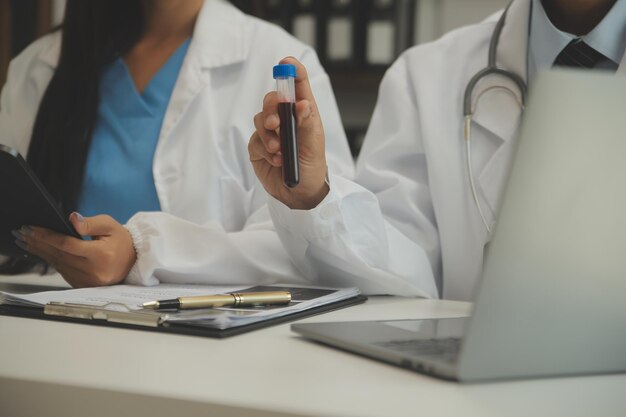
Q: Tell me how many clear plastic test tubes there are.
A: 1